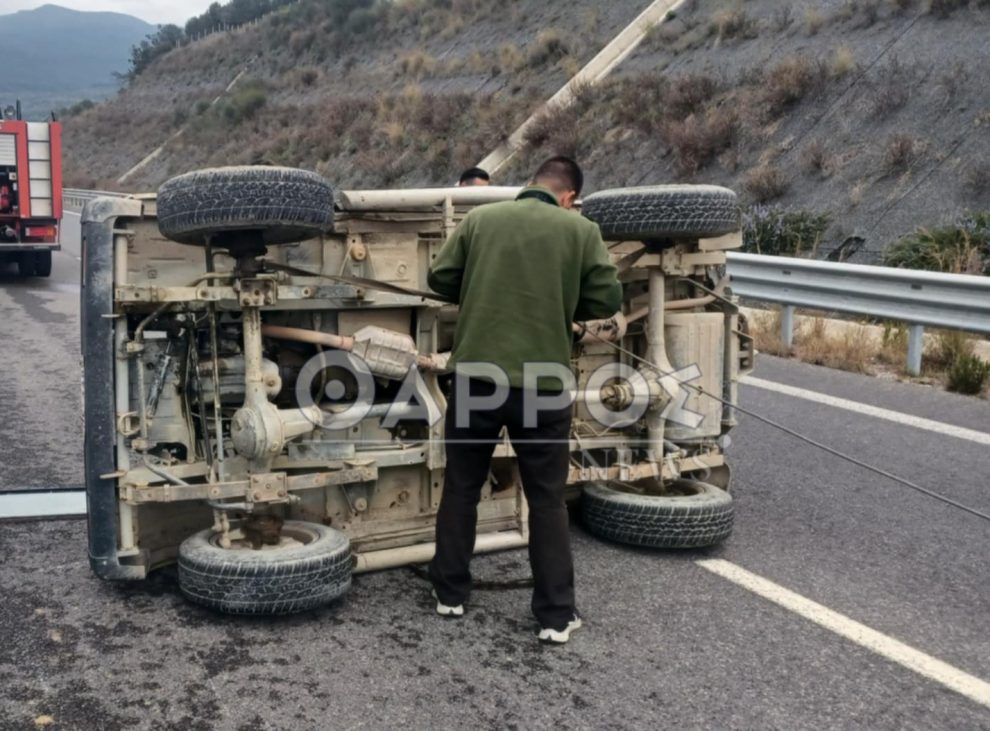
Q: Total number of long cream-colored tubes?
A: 2